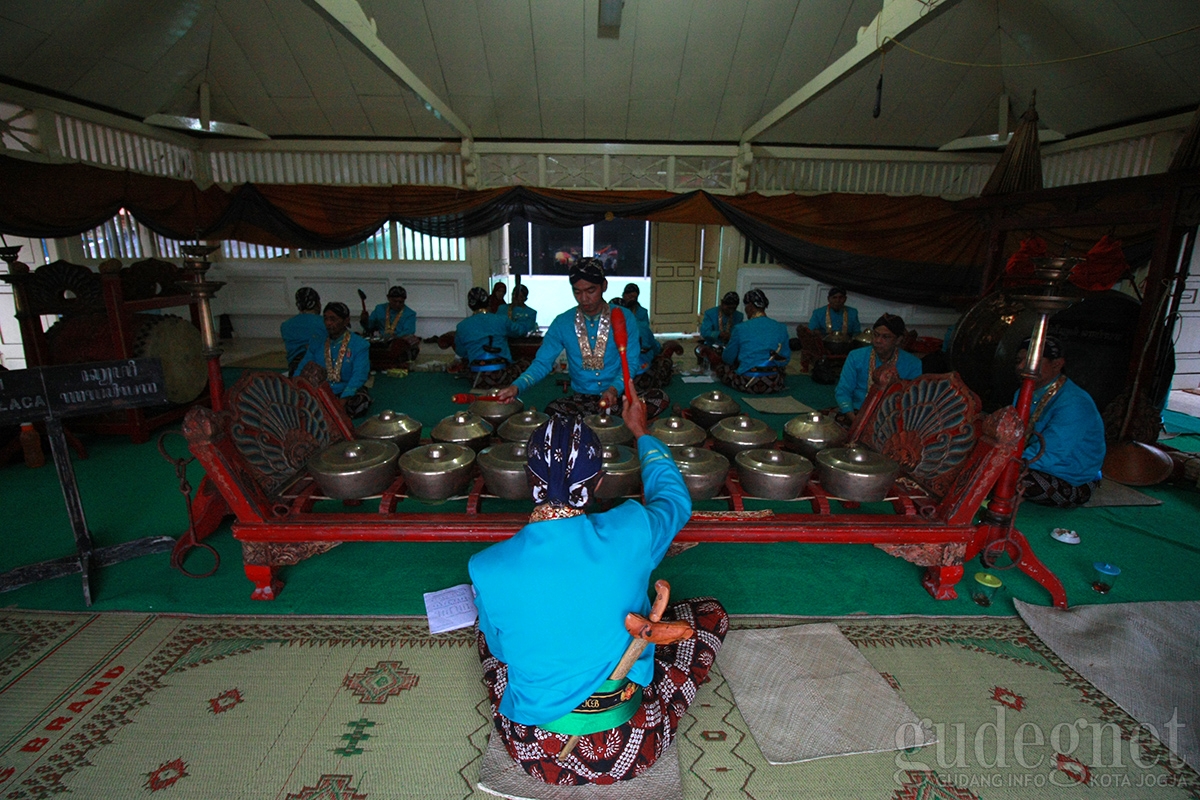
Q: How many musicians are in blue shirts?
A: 14